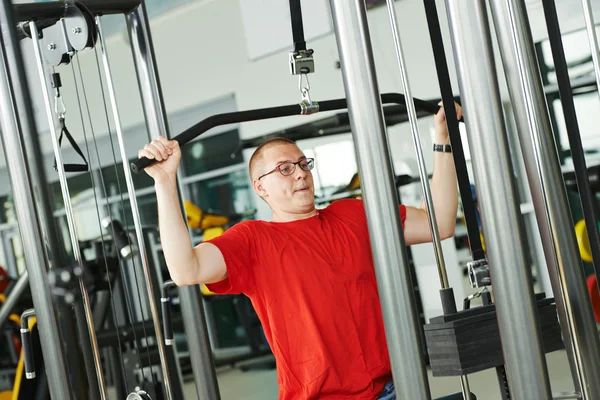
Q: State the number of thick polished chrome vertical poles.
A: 5